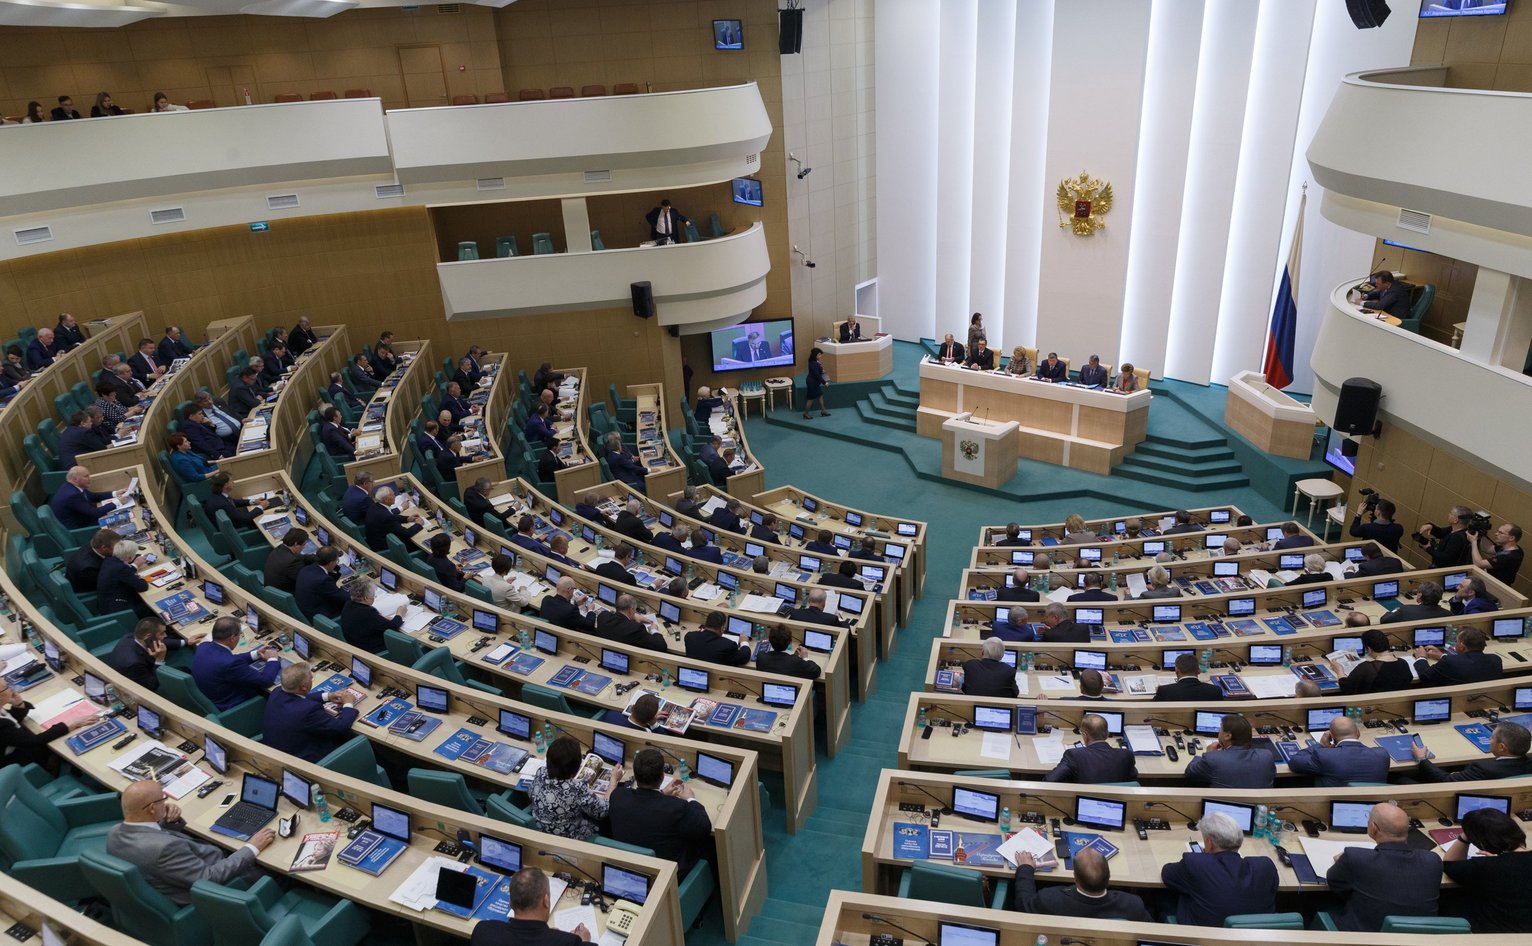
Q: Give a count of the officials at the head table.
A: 6